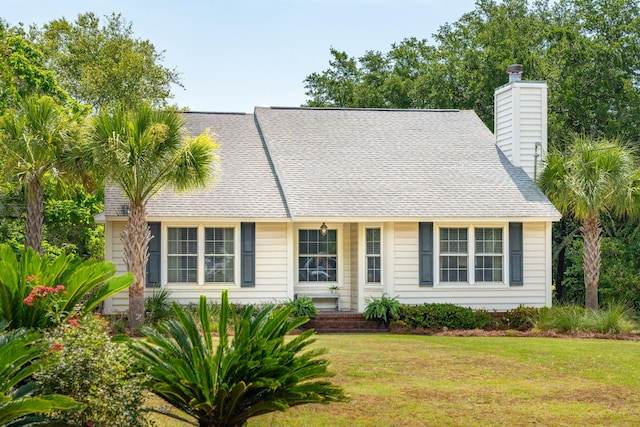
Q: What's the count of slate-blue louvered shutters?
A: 4